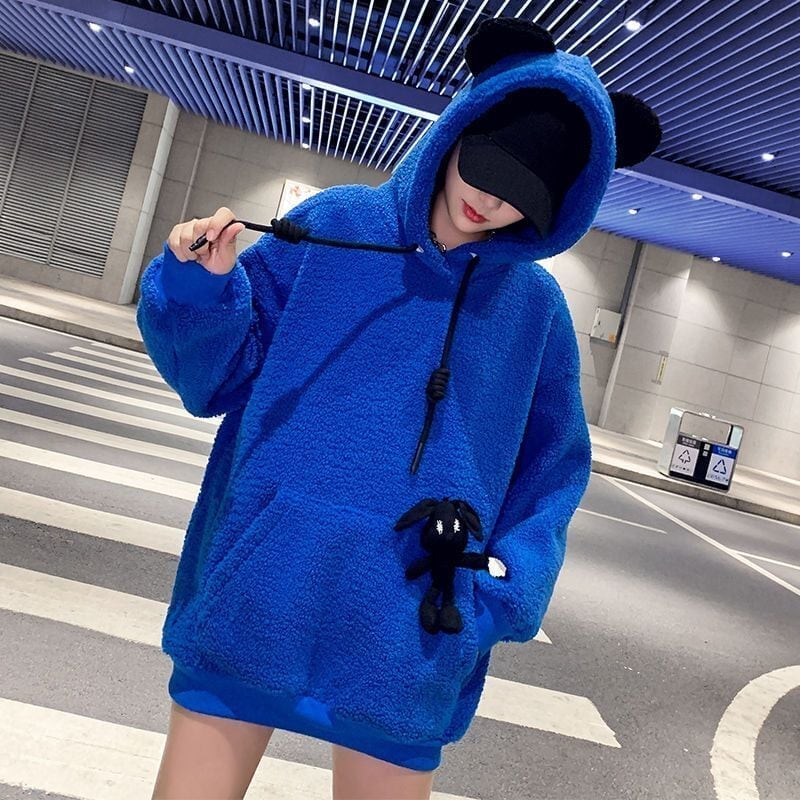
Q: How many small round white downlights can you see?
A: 12